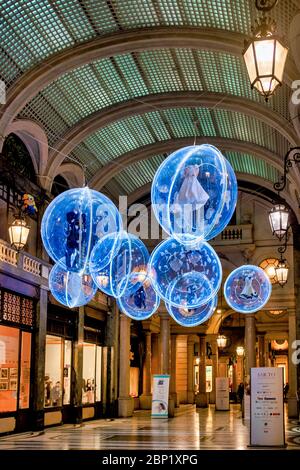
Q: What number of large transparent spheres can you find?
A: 8